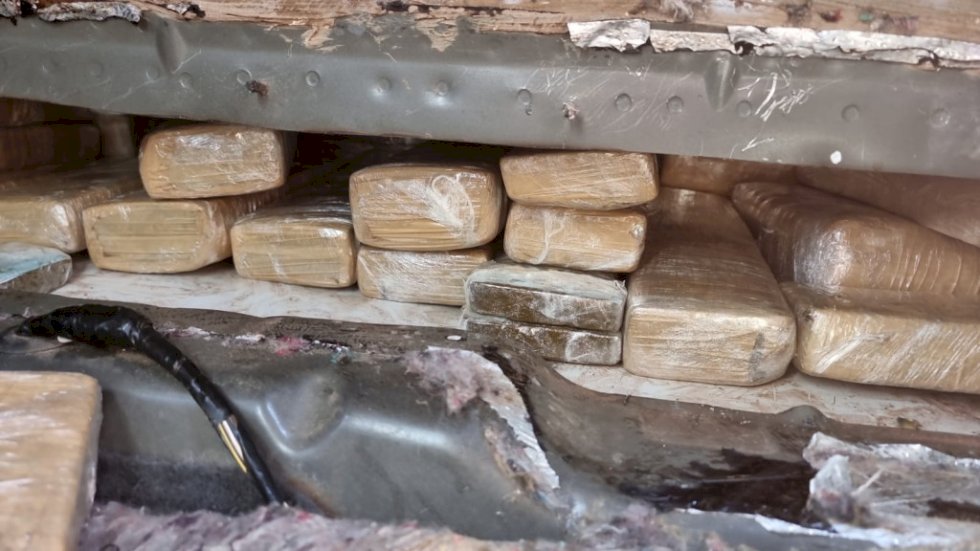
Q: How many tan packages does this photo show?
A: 14